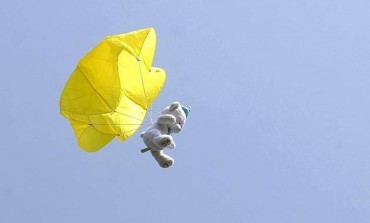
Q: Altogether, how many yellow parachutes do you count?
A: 1